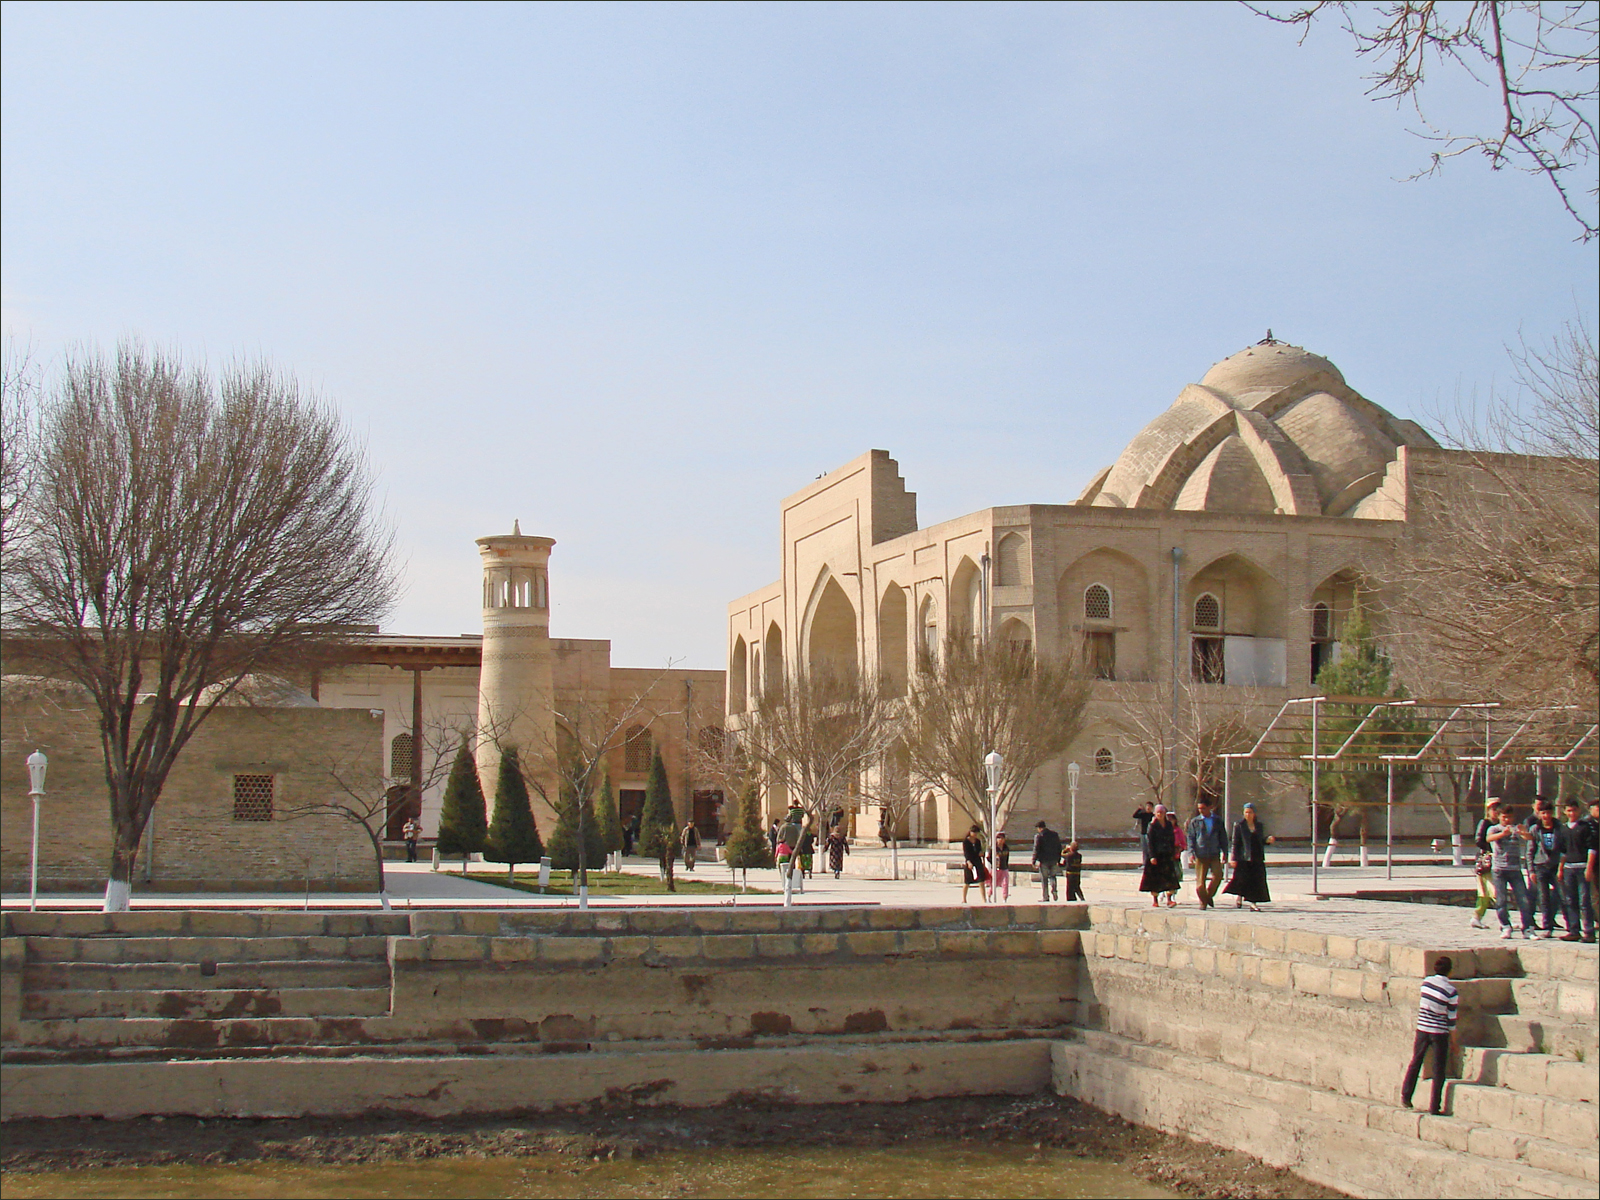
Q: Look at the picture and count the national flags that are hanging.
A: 0